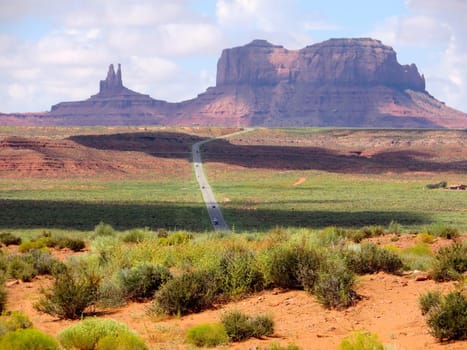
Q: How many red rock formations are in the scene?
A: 2